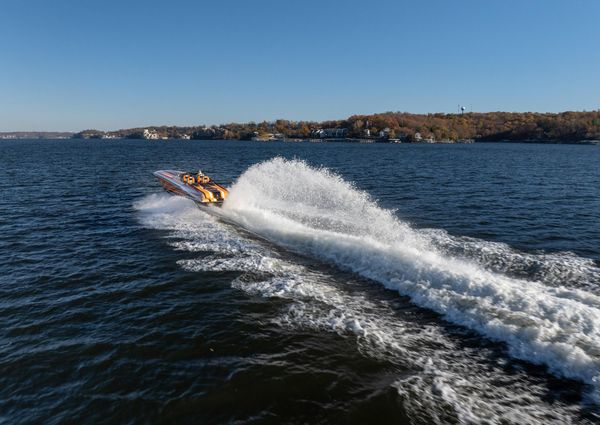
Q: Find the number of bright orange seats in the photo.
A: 4